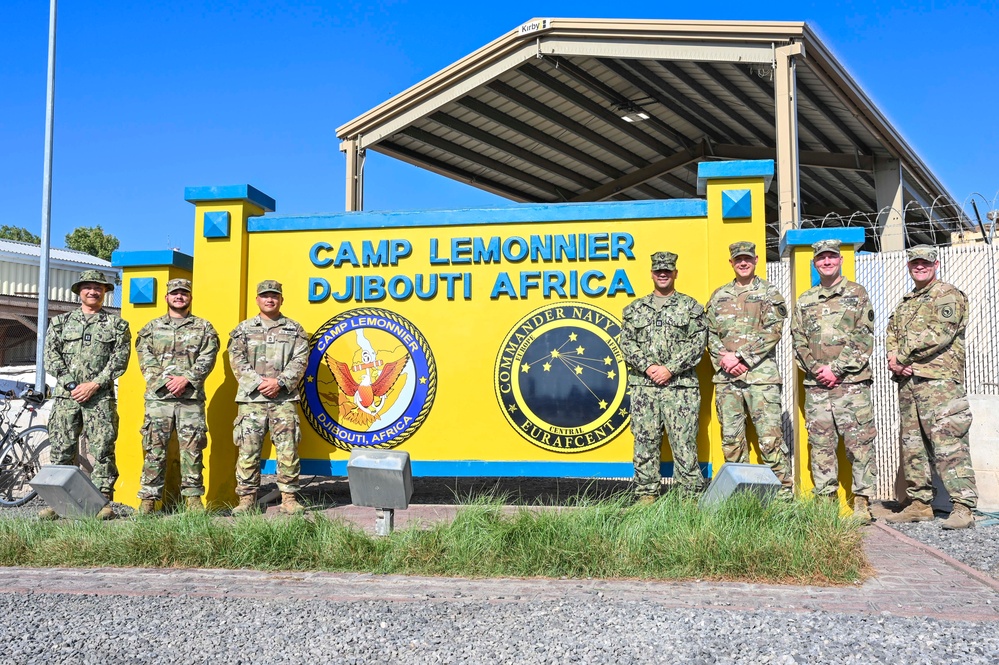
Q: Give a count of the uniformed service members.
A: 7